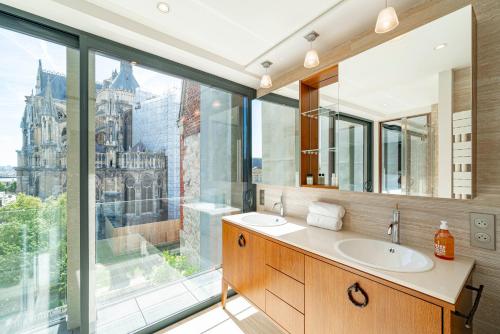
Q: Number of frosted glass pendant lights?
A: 3